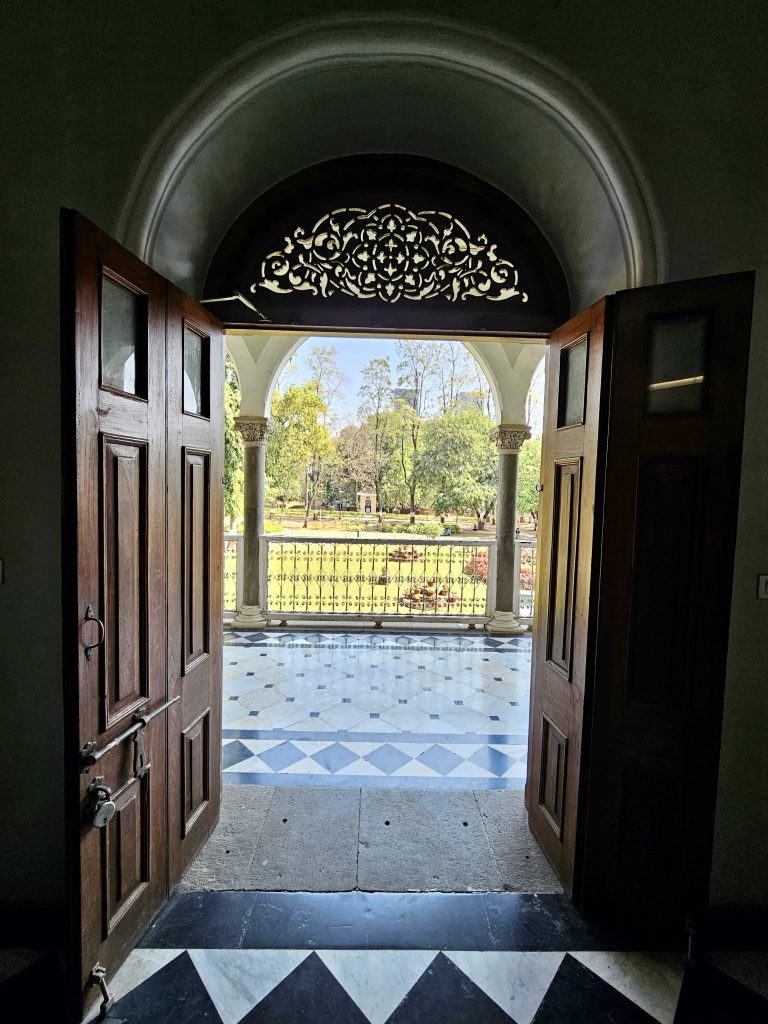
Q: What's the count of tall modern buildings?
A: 2